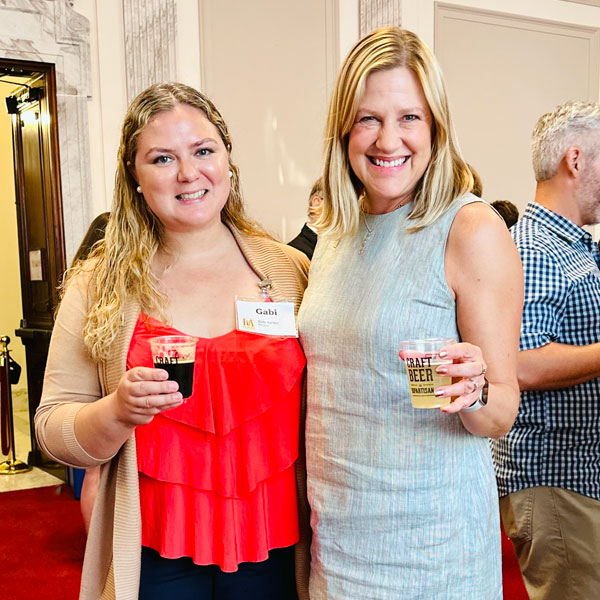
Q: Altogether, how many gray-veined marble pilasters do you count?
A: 2